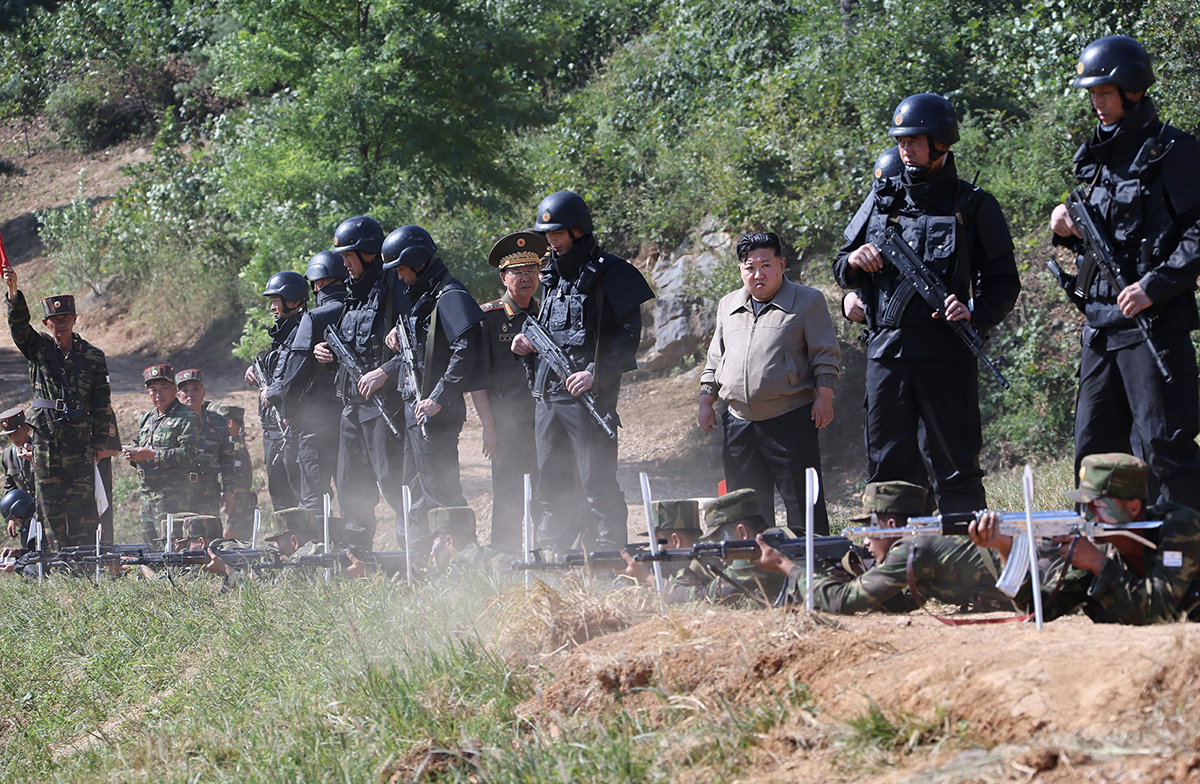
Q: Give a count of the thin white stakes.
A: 10